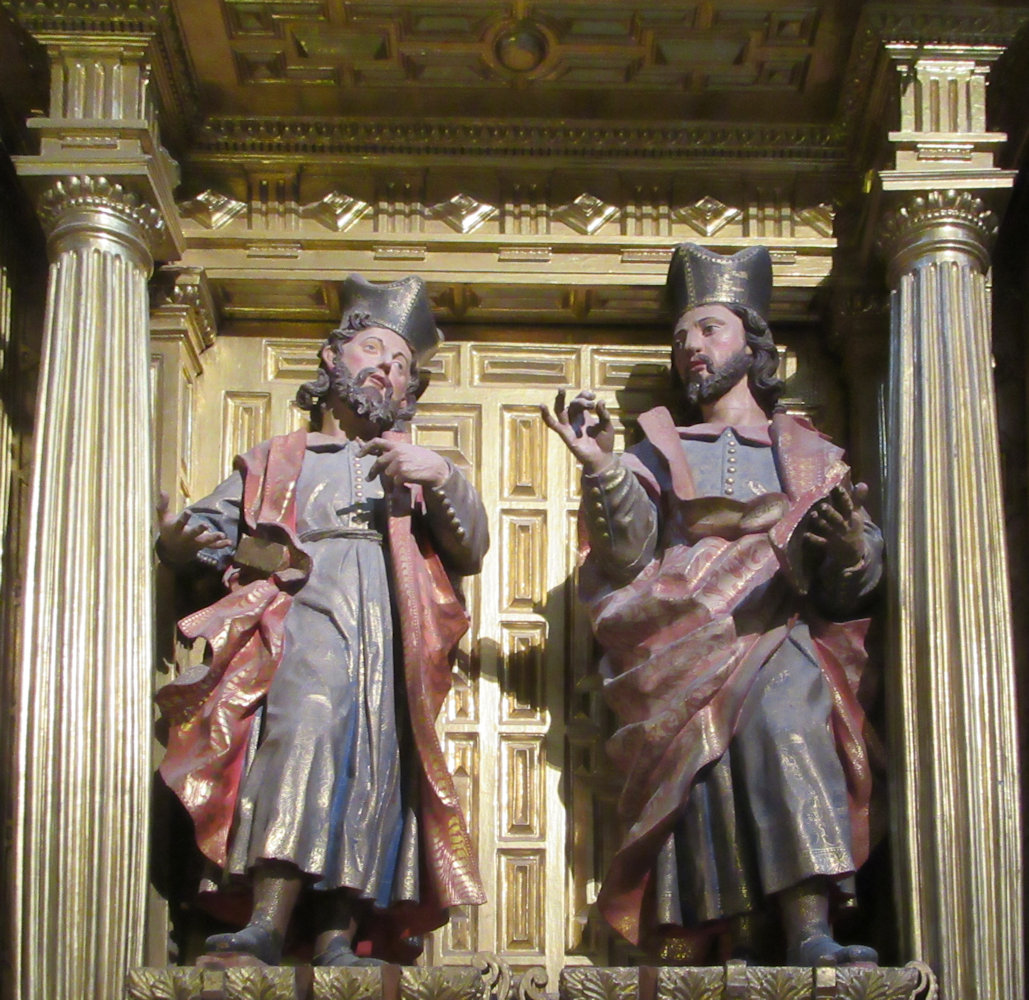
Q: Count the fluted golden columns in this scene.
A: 2